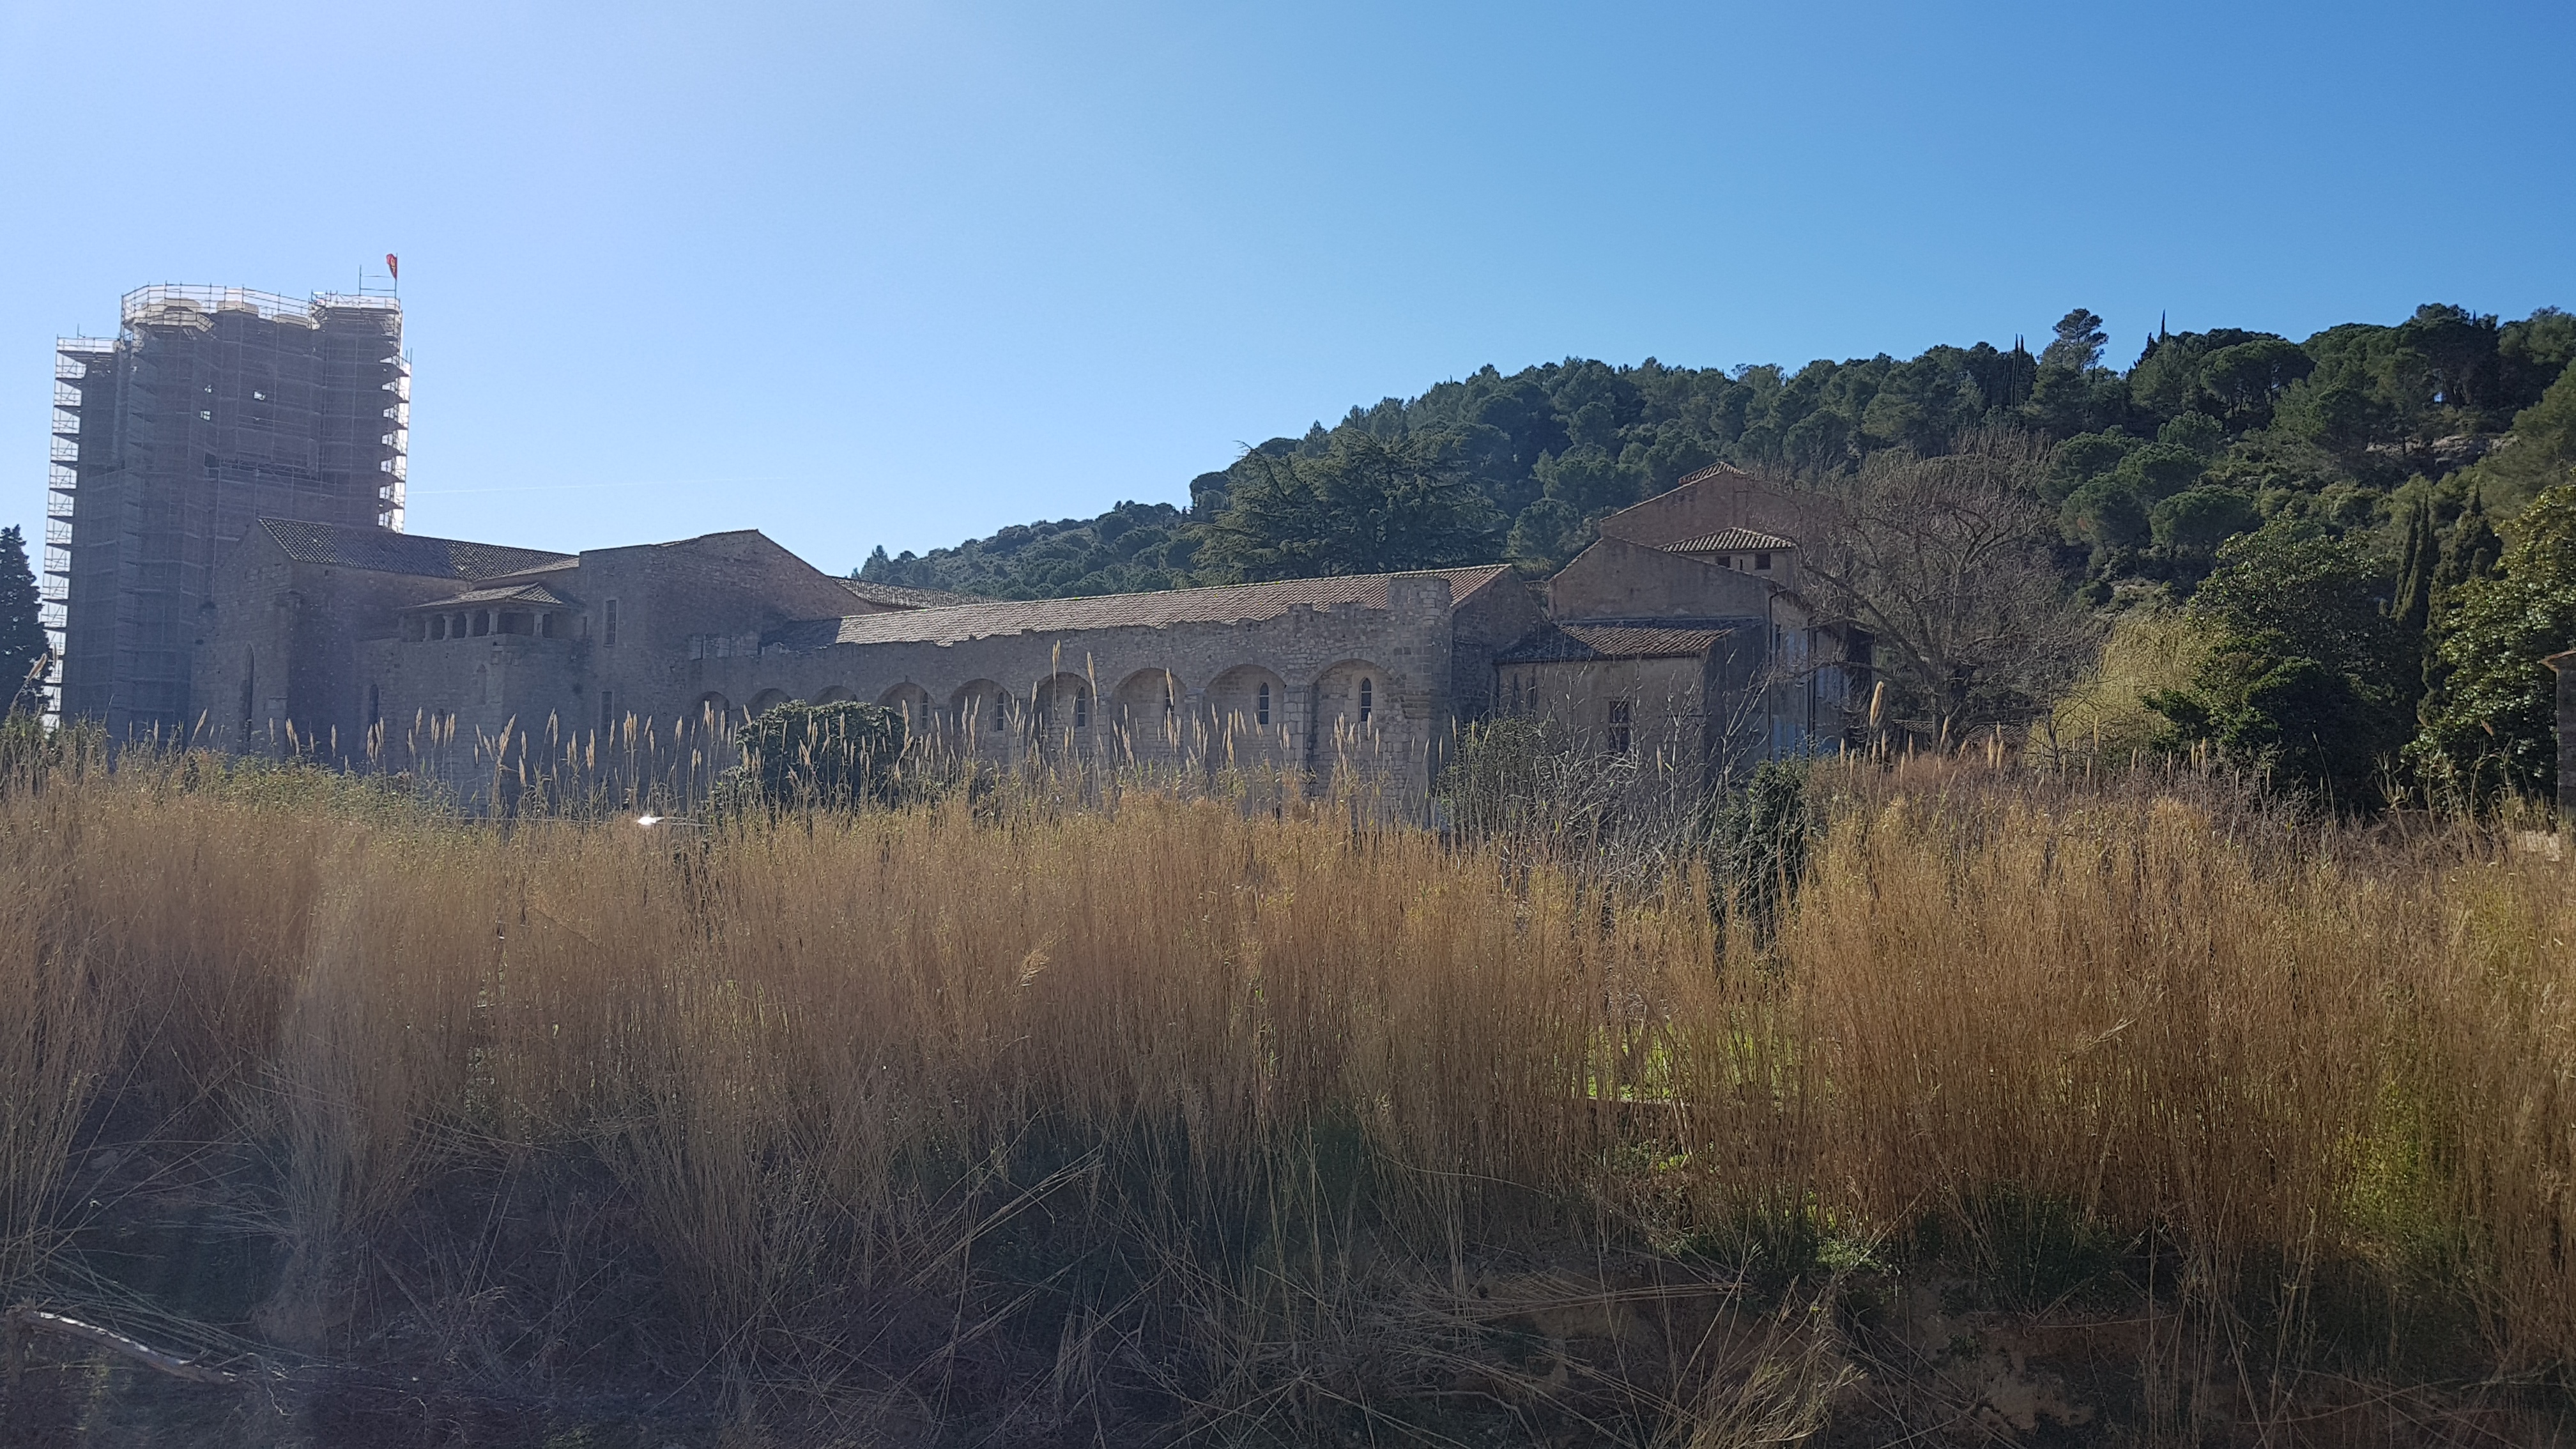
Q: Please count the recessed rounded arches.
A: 9